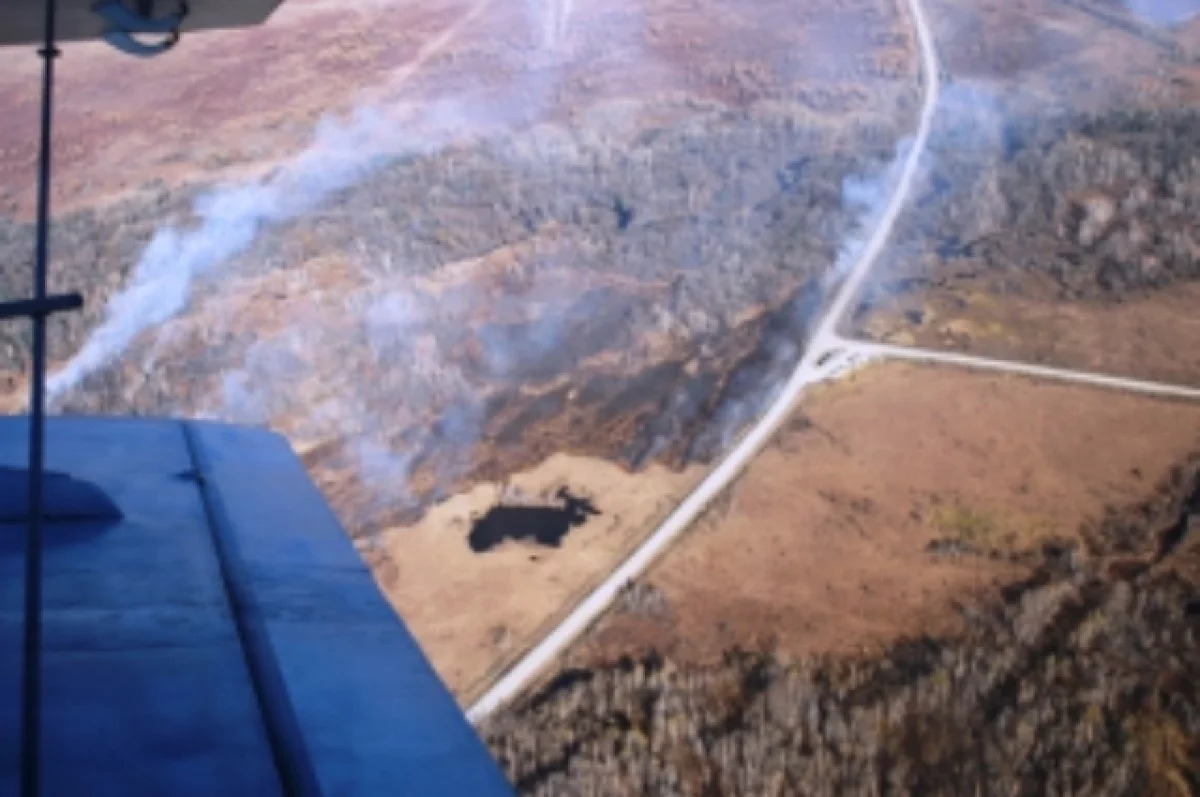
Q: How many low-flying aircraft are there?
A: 1